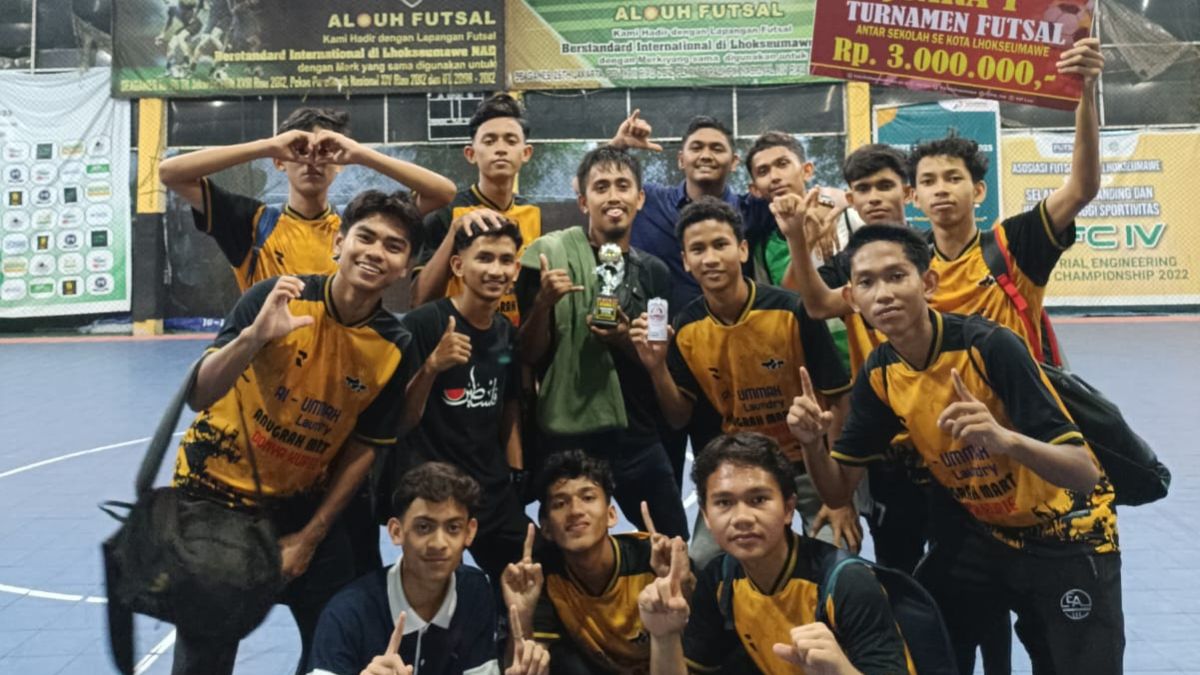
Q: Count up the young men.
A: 14